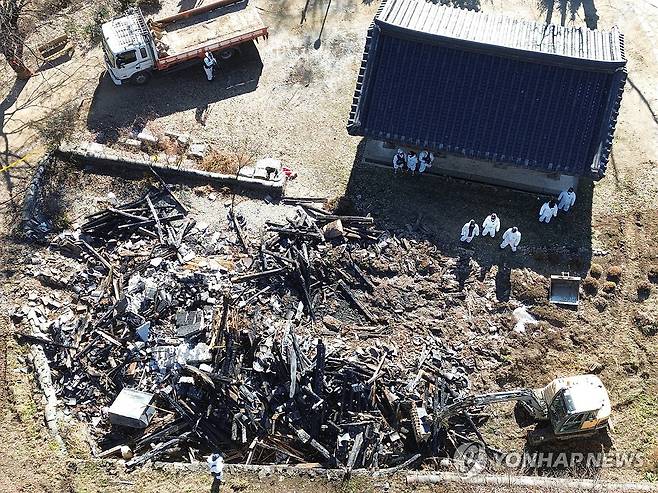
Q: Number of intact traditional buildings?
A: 1